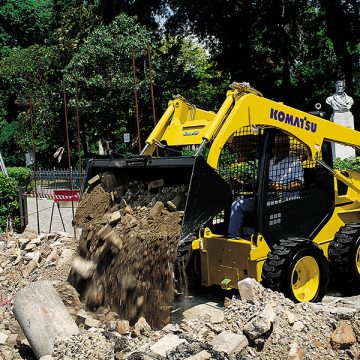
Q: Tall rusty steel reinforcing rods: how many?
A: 5